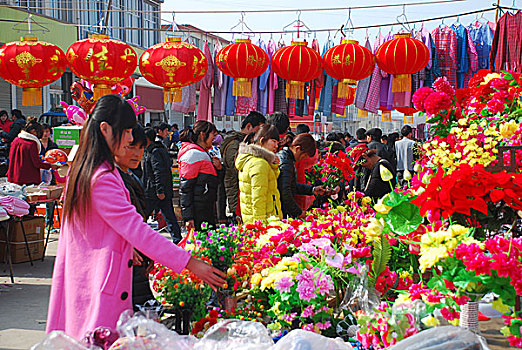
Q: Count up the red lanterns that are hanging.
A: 7